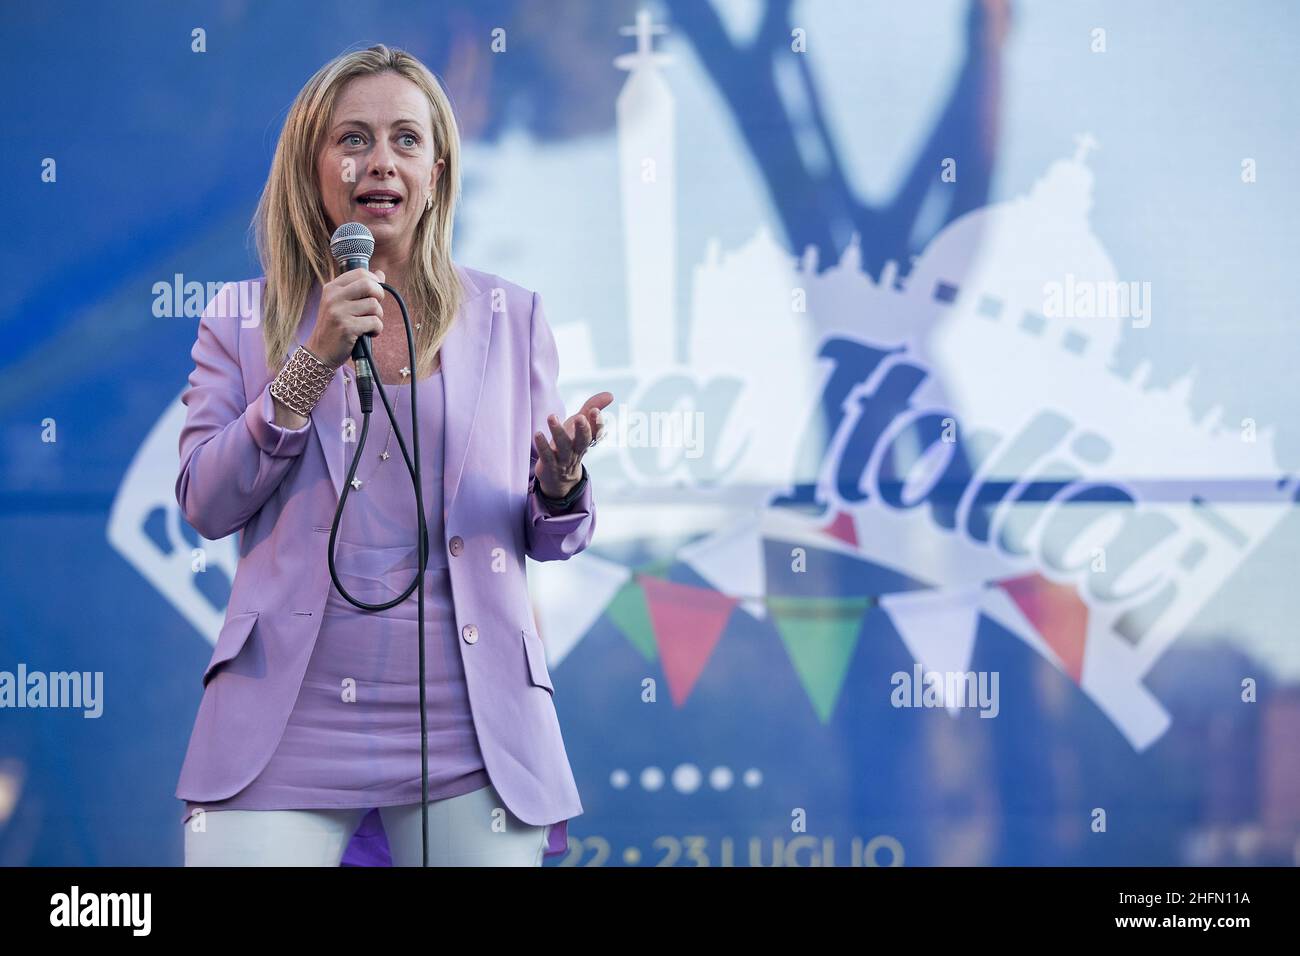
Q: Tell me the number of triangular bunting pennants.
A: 8